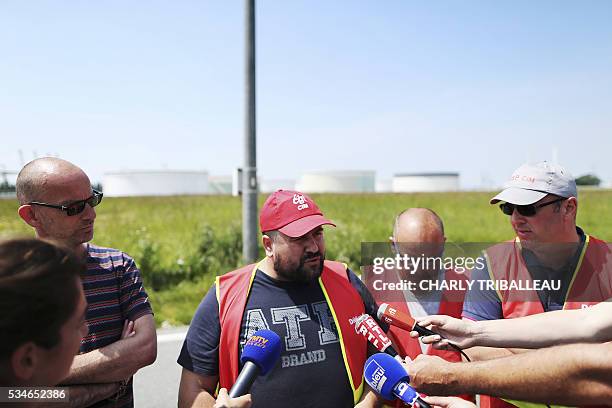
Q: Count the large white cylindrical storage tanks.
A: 3